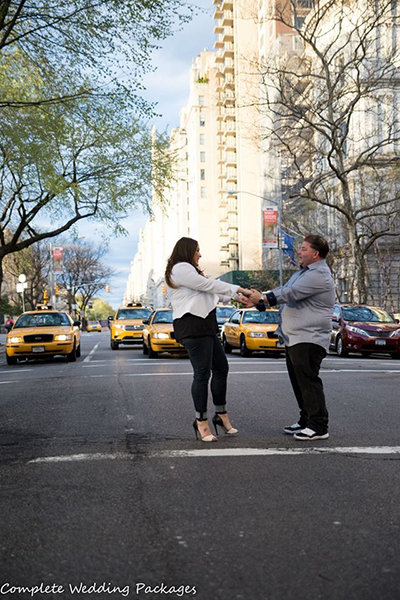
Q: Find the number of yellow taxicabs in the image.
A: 5